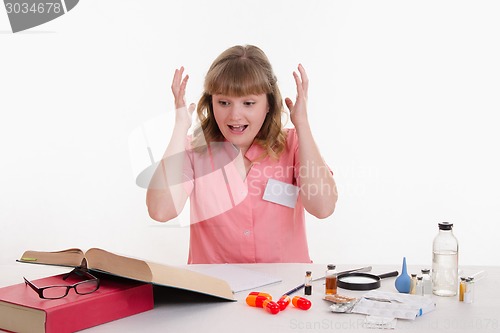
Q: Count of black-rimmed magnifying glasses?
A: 1